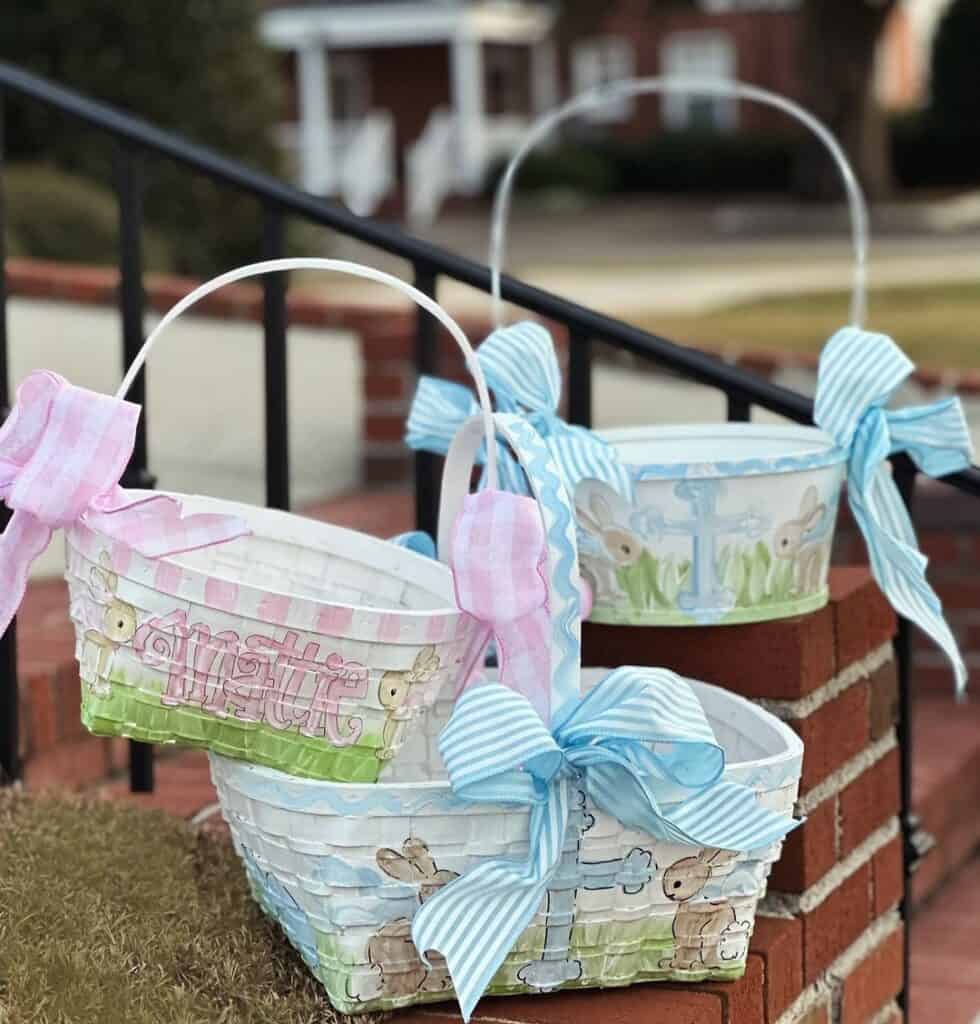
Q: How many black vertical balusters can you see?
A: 7